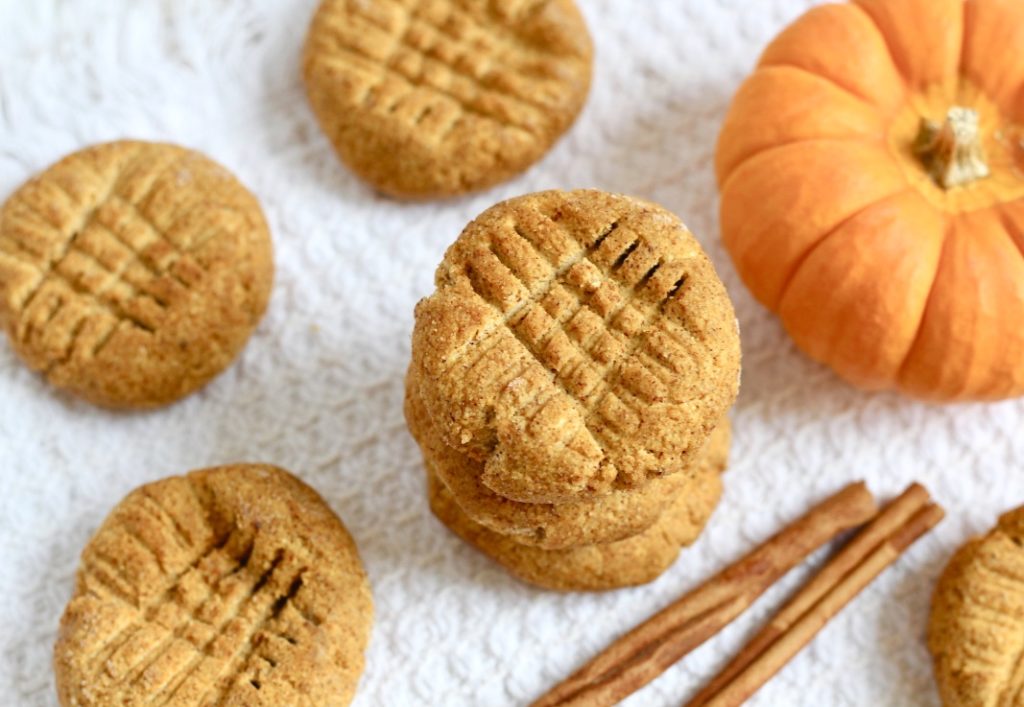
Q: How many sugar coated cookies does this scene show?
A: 7